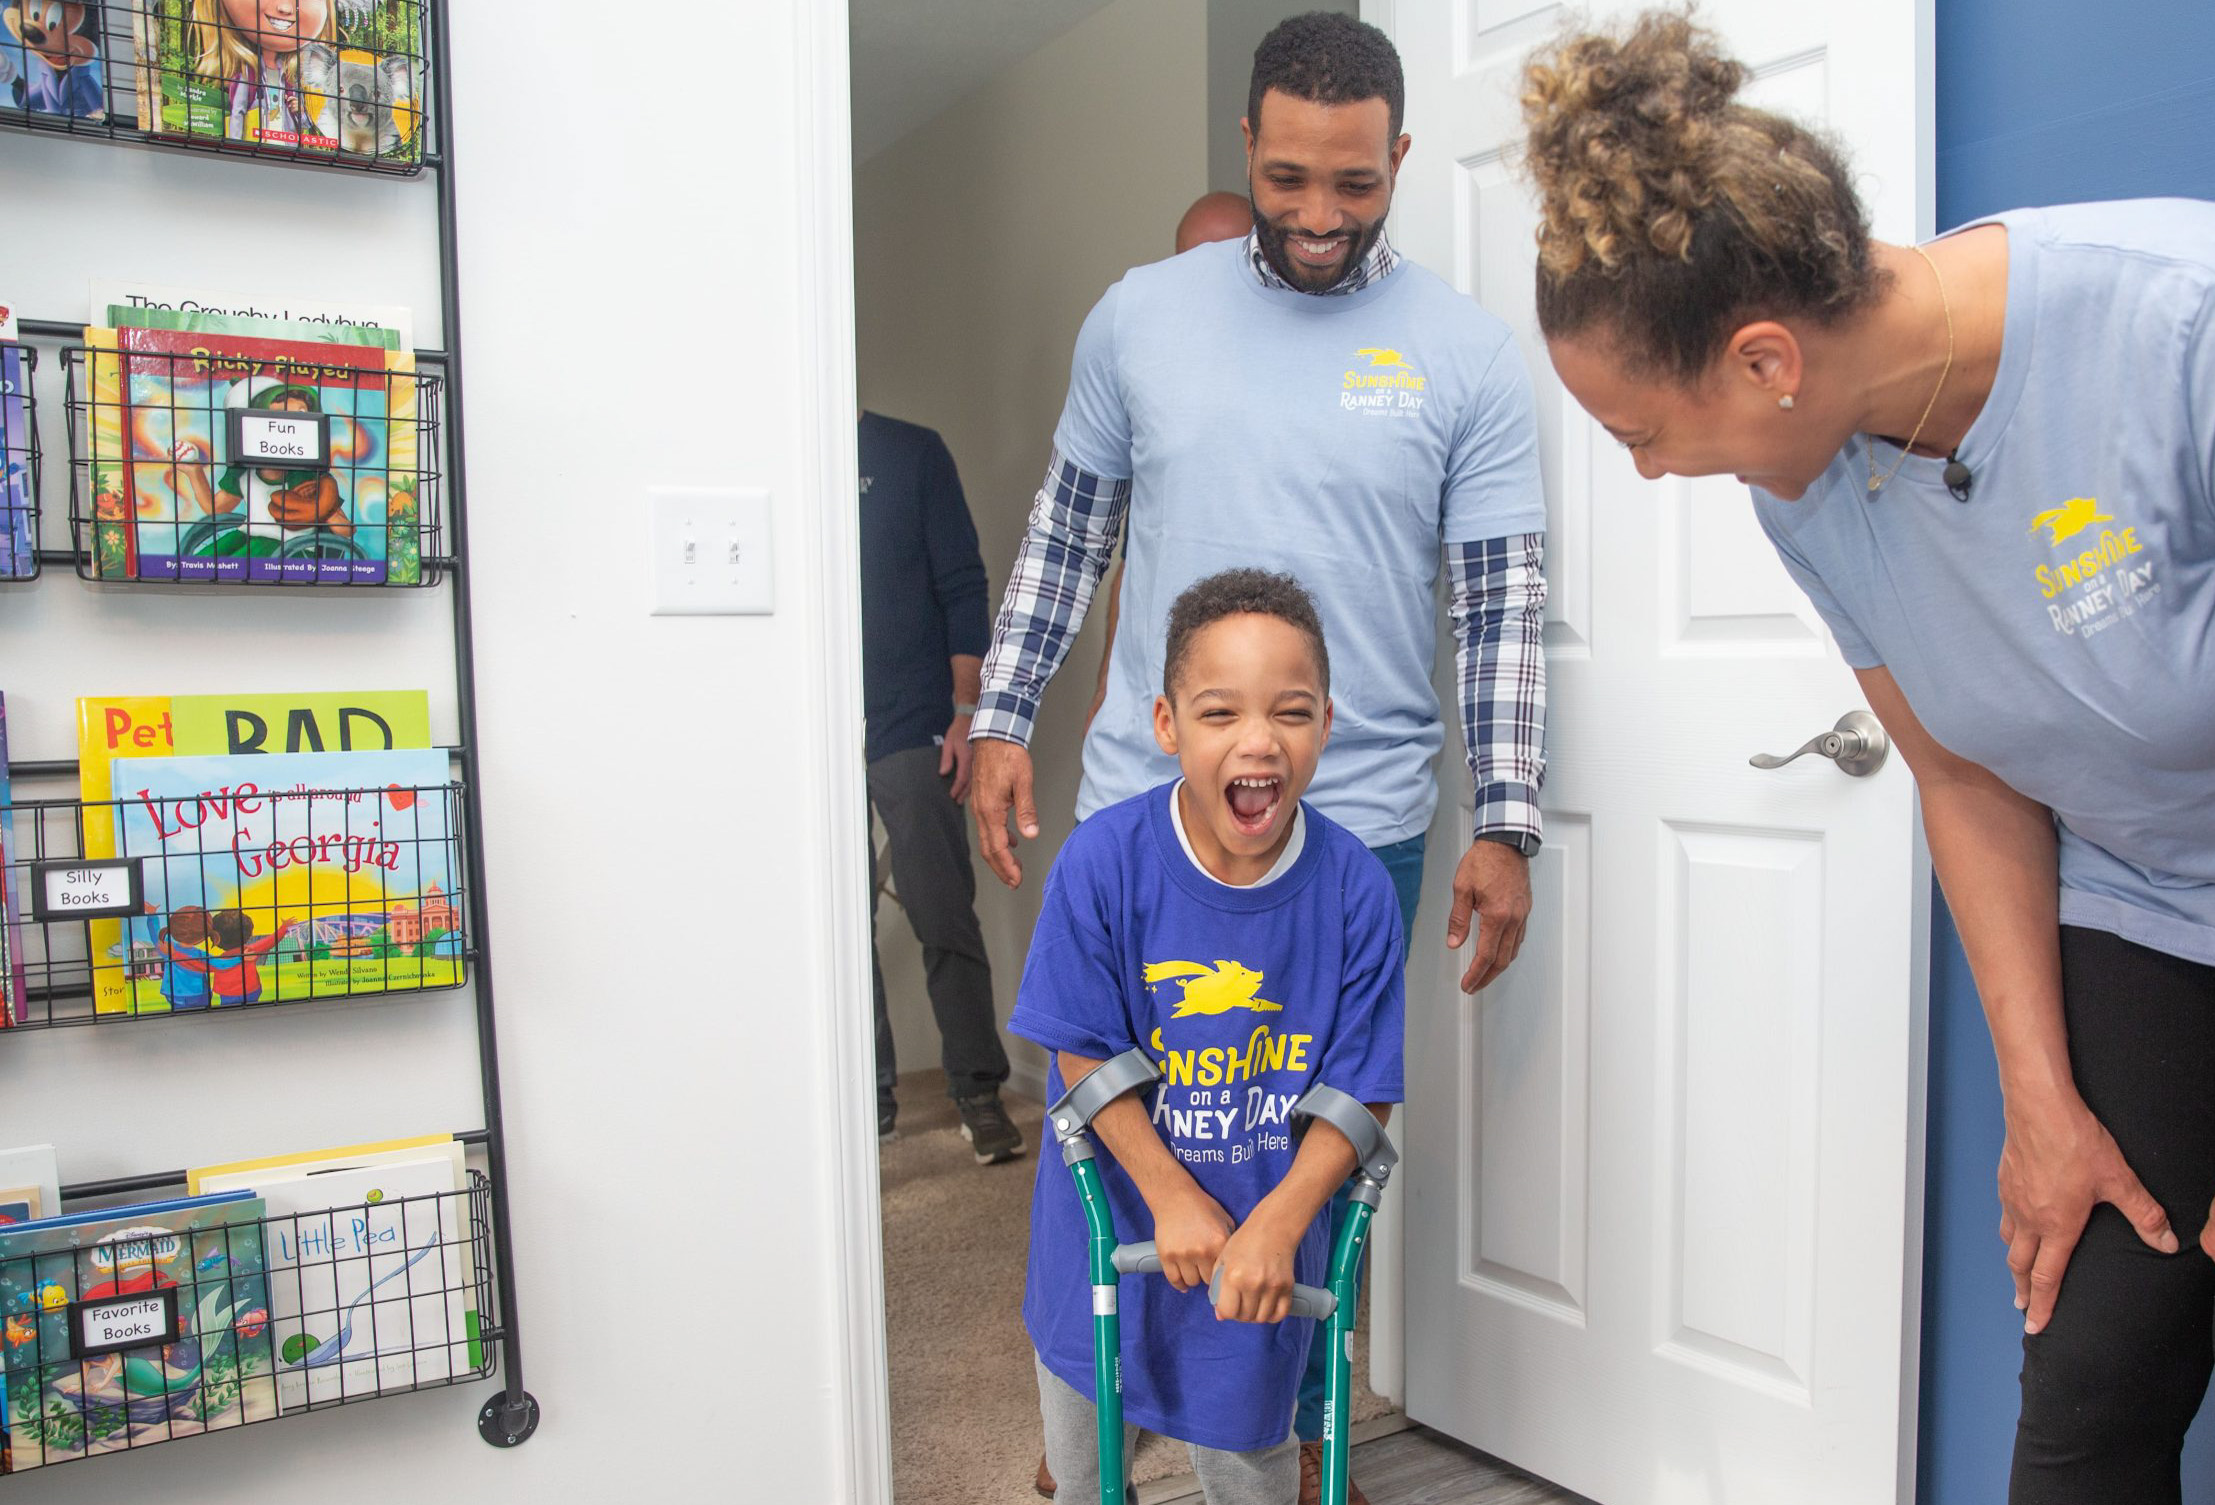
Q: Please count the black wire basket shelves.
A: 5